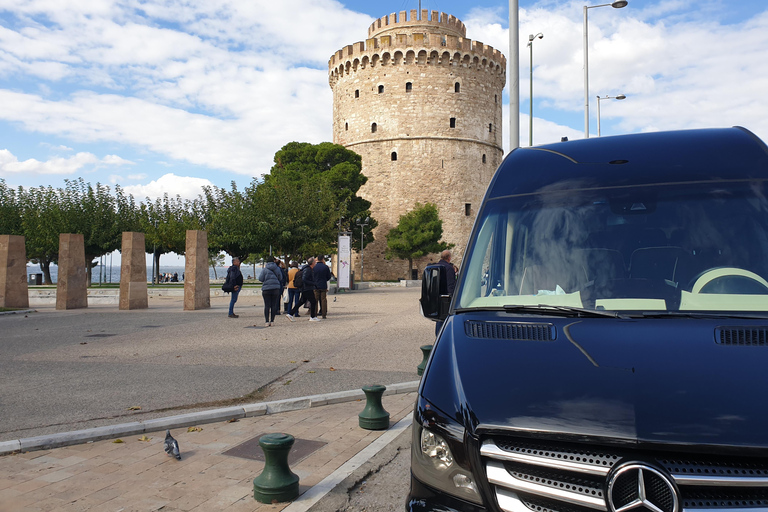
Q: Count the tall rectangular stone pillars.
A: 4